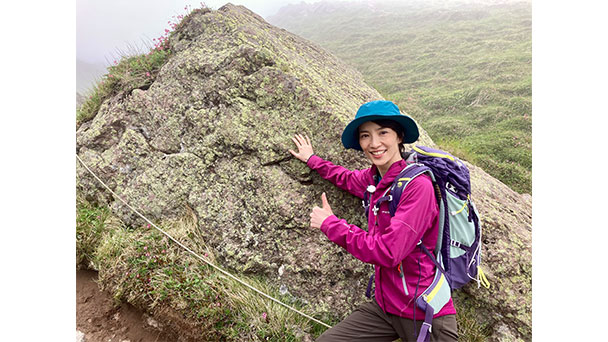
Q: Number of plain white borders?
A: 2